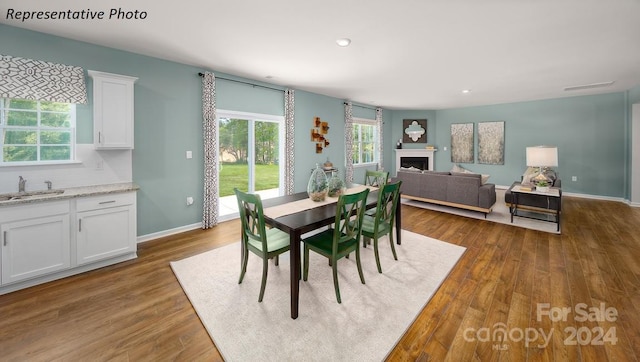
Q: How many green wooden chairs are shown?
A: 4